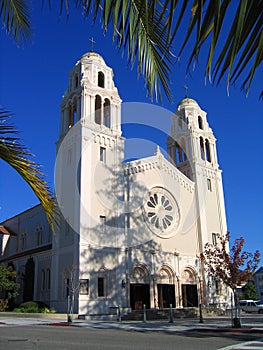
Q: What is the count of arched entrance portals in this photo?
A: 3